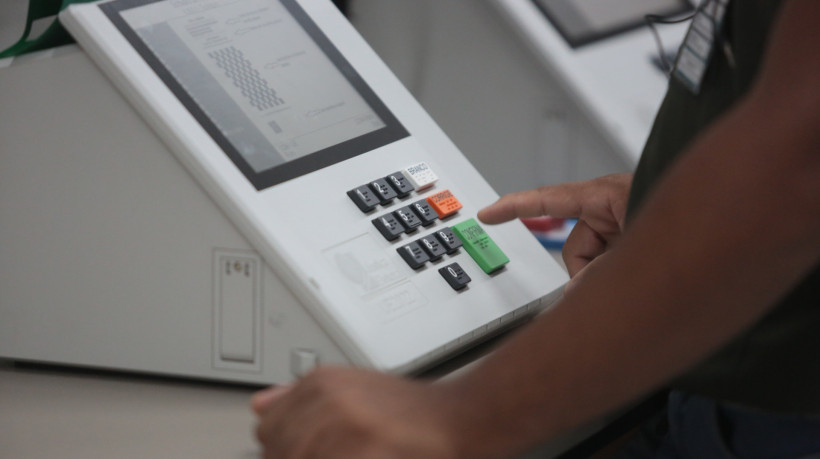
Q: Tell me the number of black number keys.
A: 10